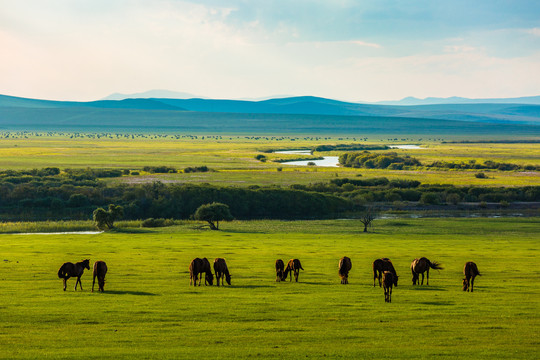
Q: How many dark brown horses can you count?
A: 11